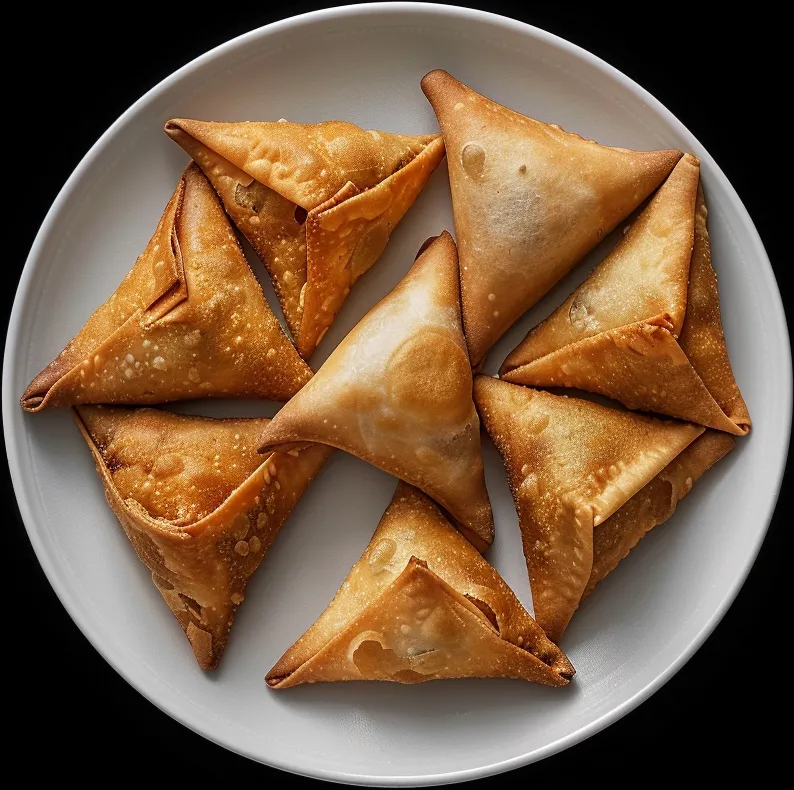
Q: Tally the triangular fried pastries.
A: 8